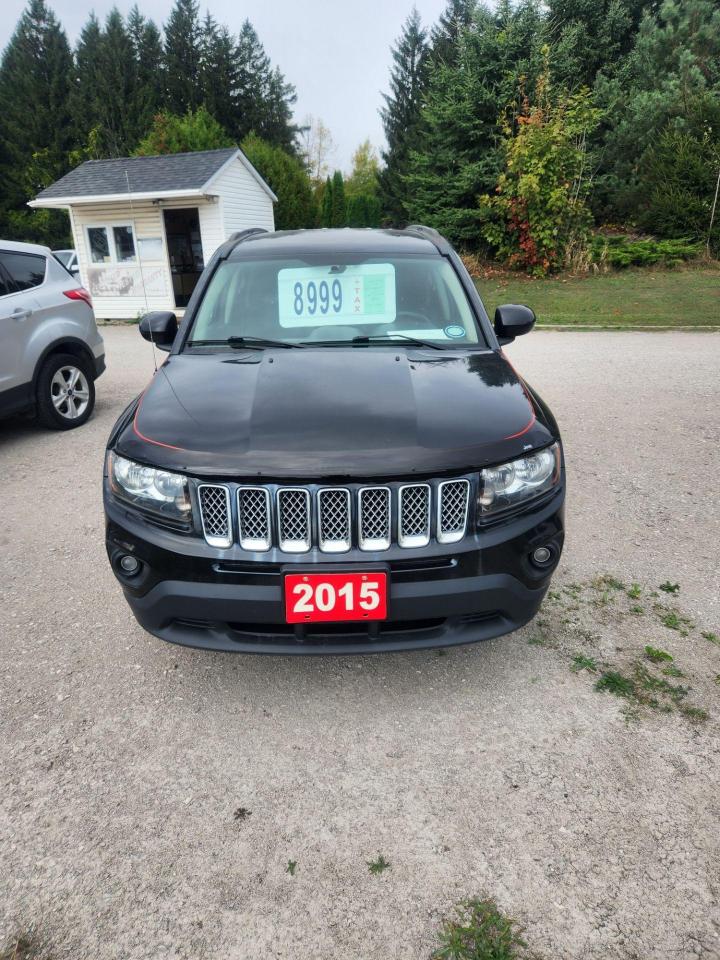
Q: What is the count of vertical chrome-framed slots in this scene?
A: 7